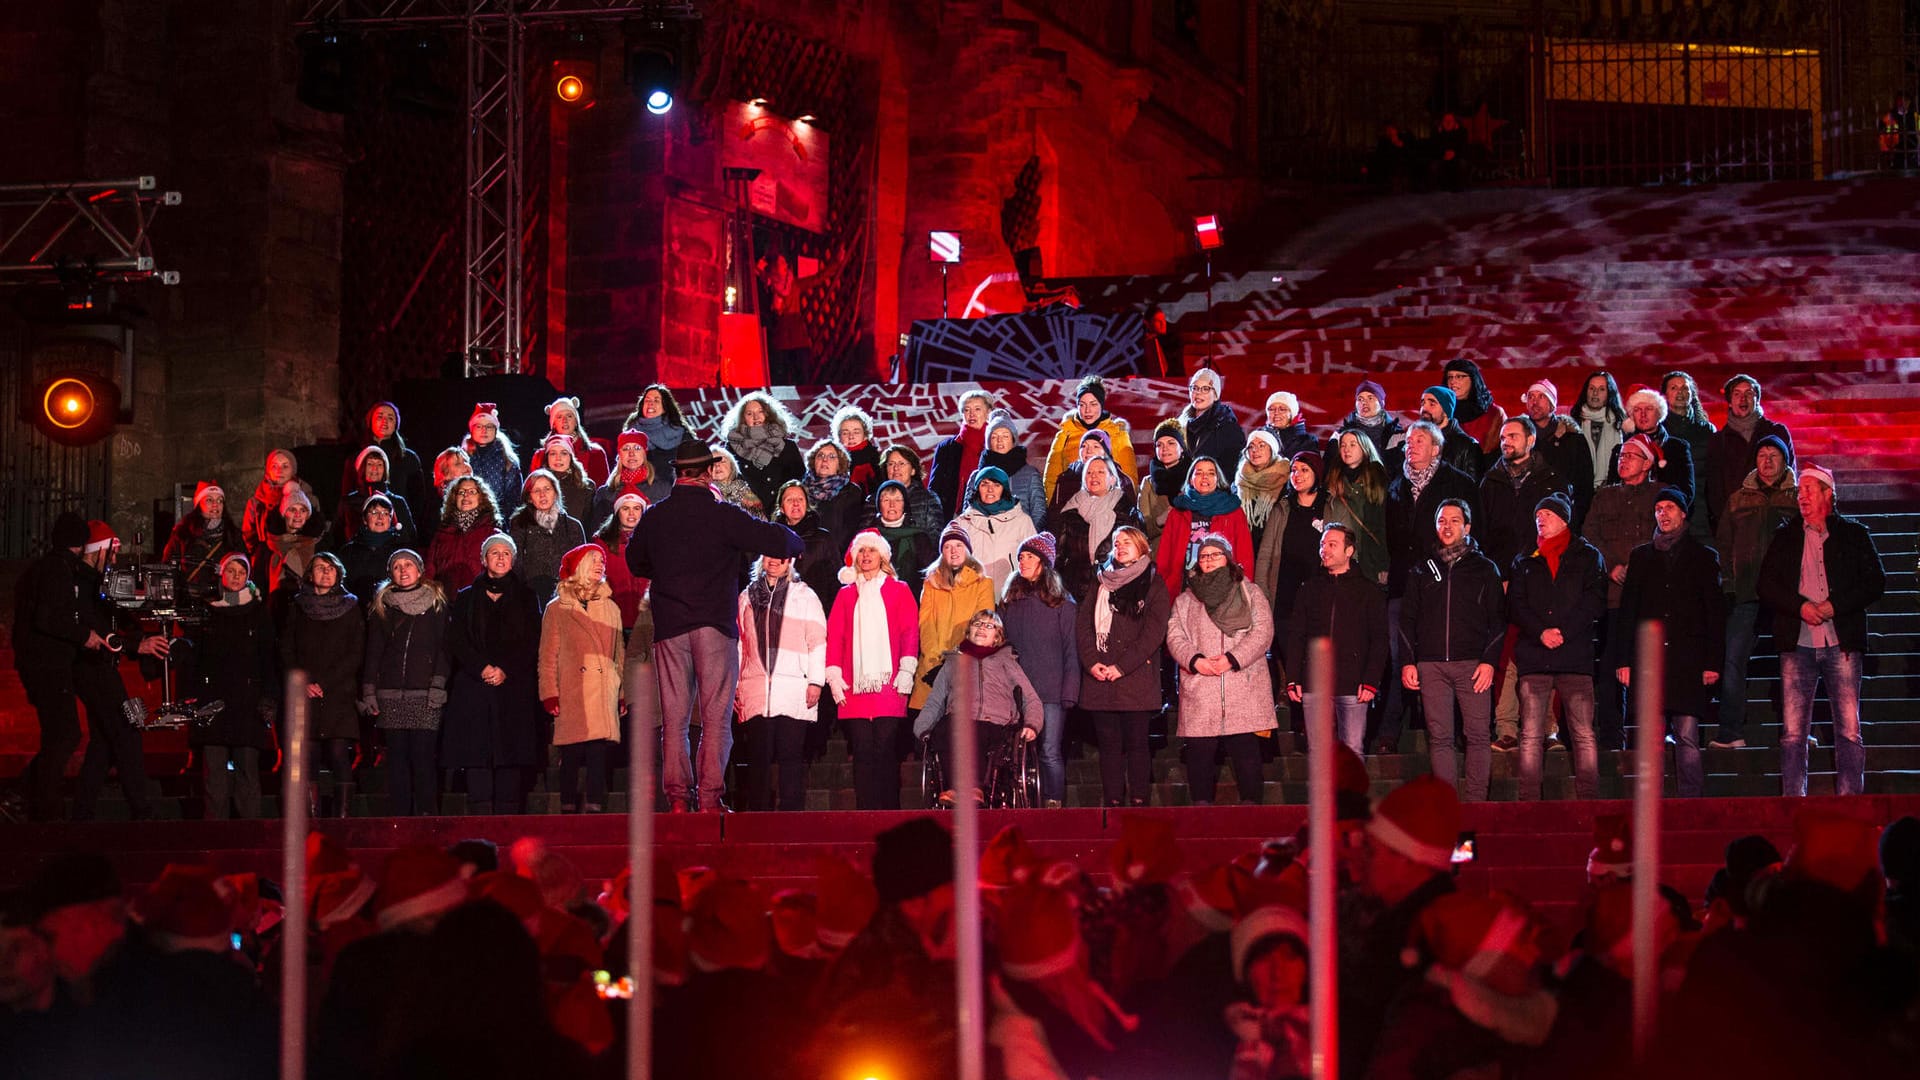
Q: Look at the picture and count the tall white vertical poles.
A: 5